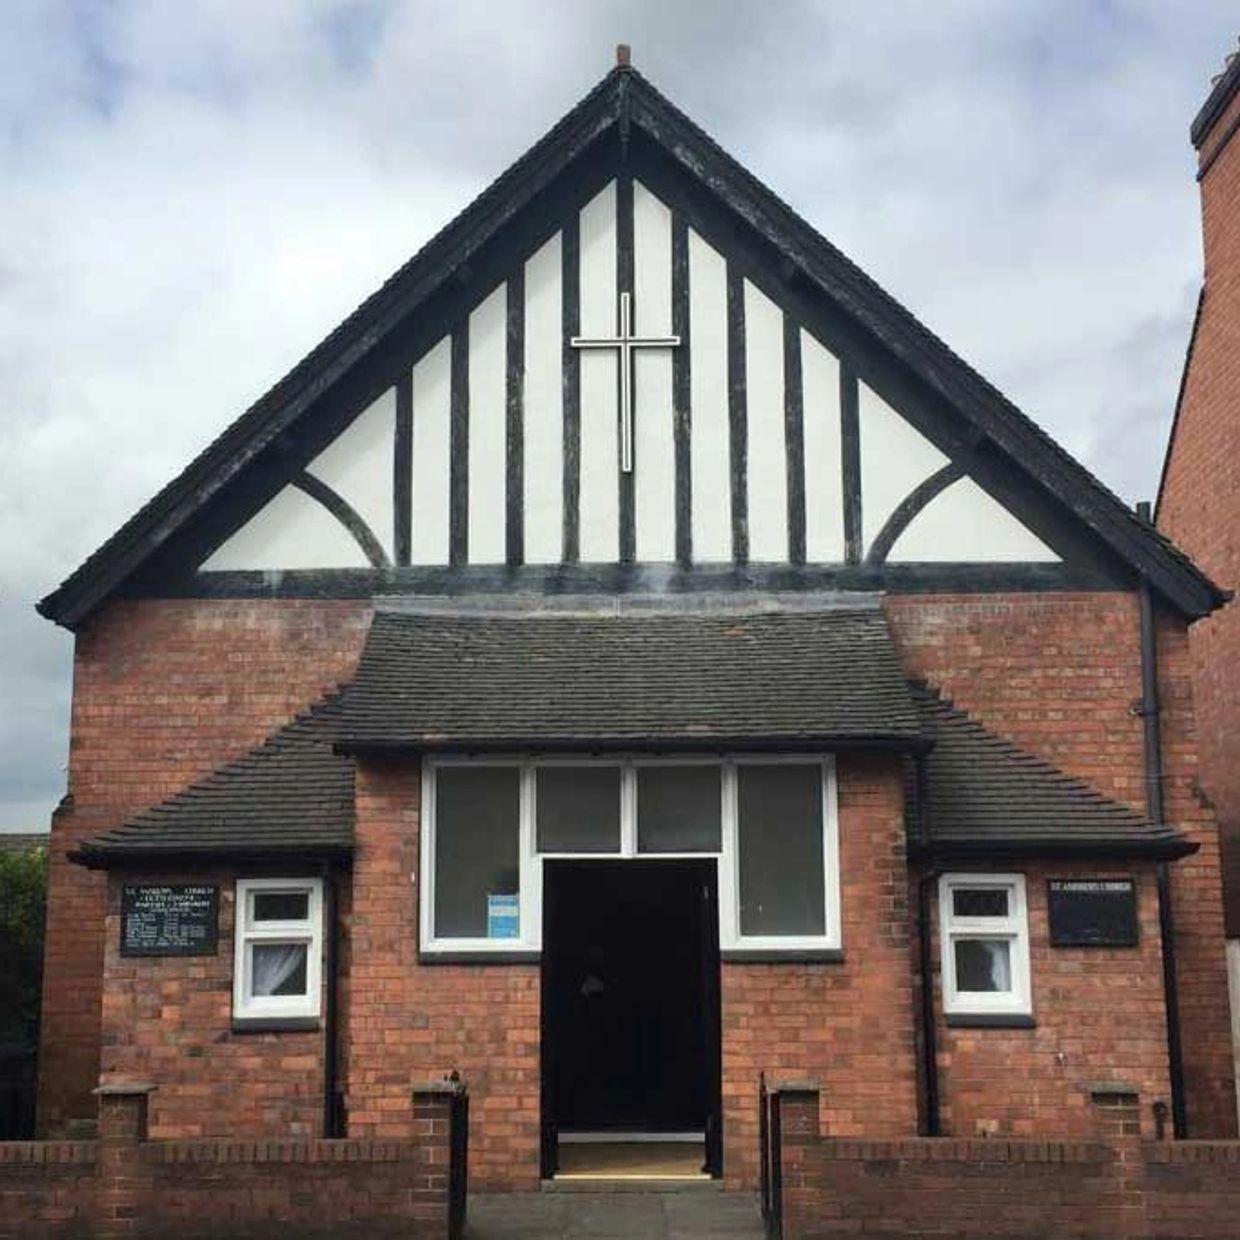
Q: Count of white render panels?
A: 12